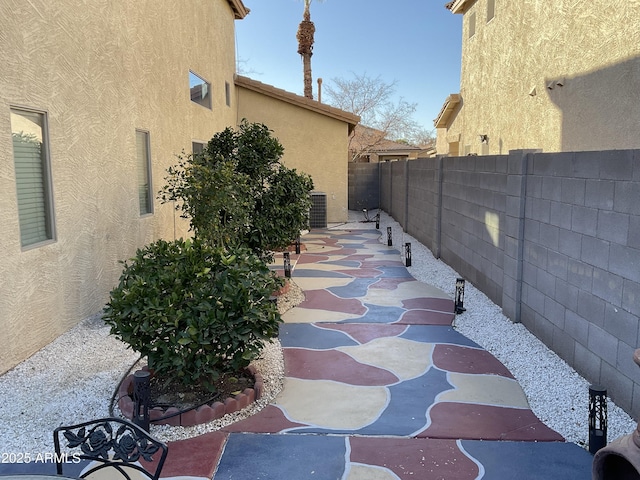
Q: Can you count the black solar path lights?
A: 8